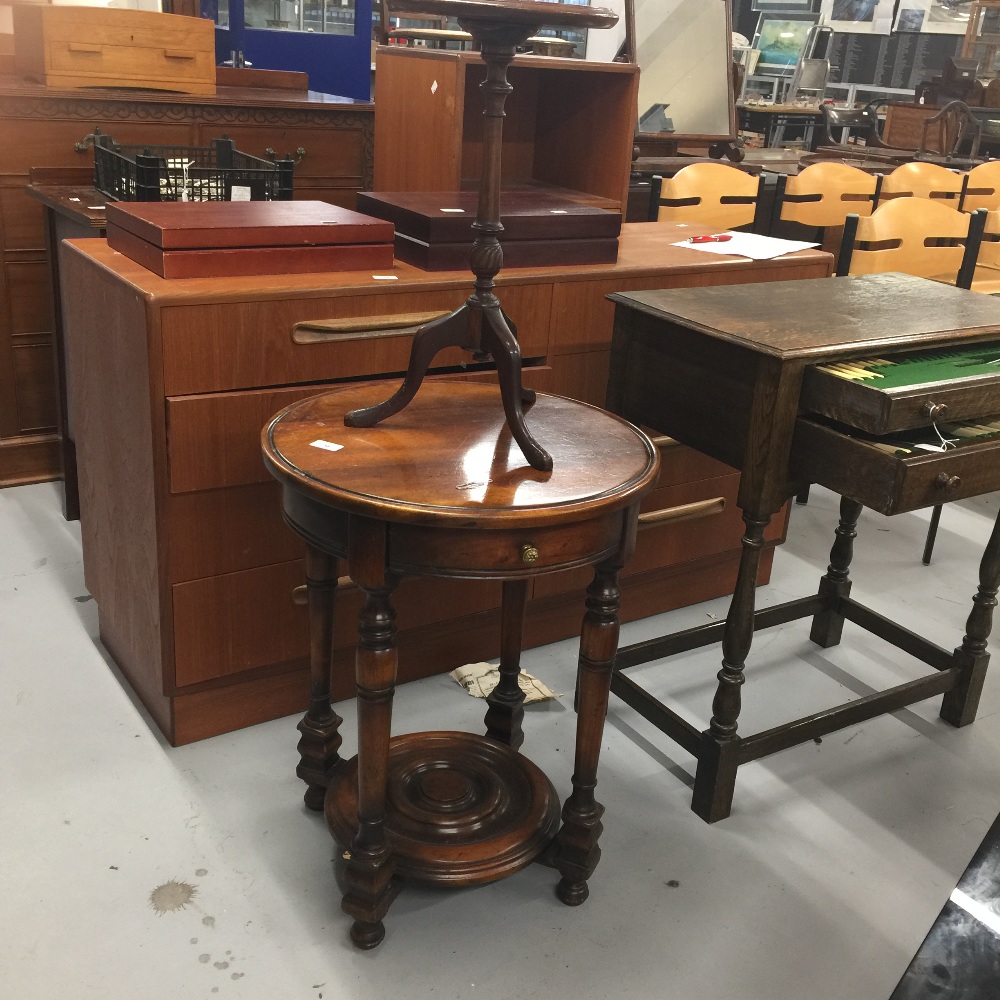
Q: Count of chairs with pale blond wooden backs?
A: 6